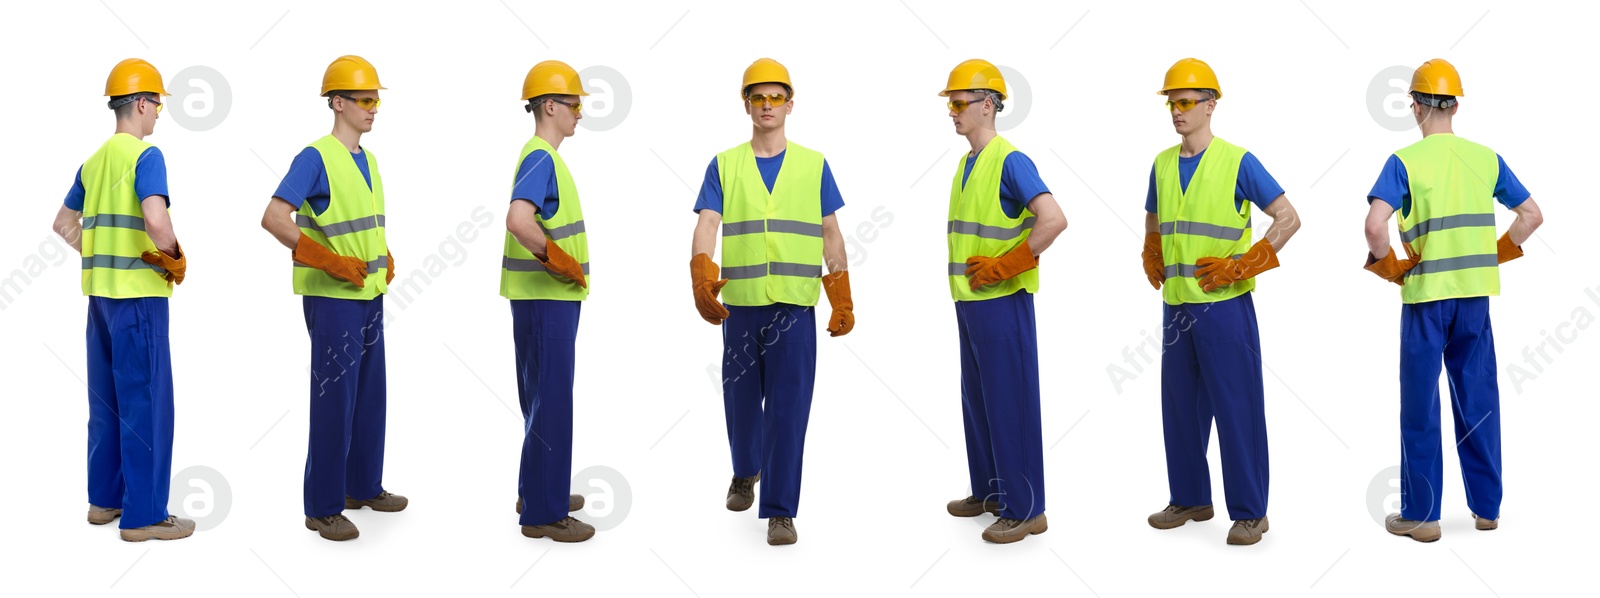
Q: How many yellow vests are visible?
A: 7